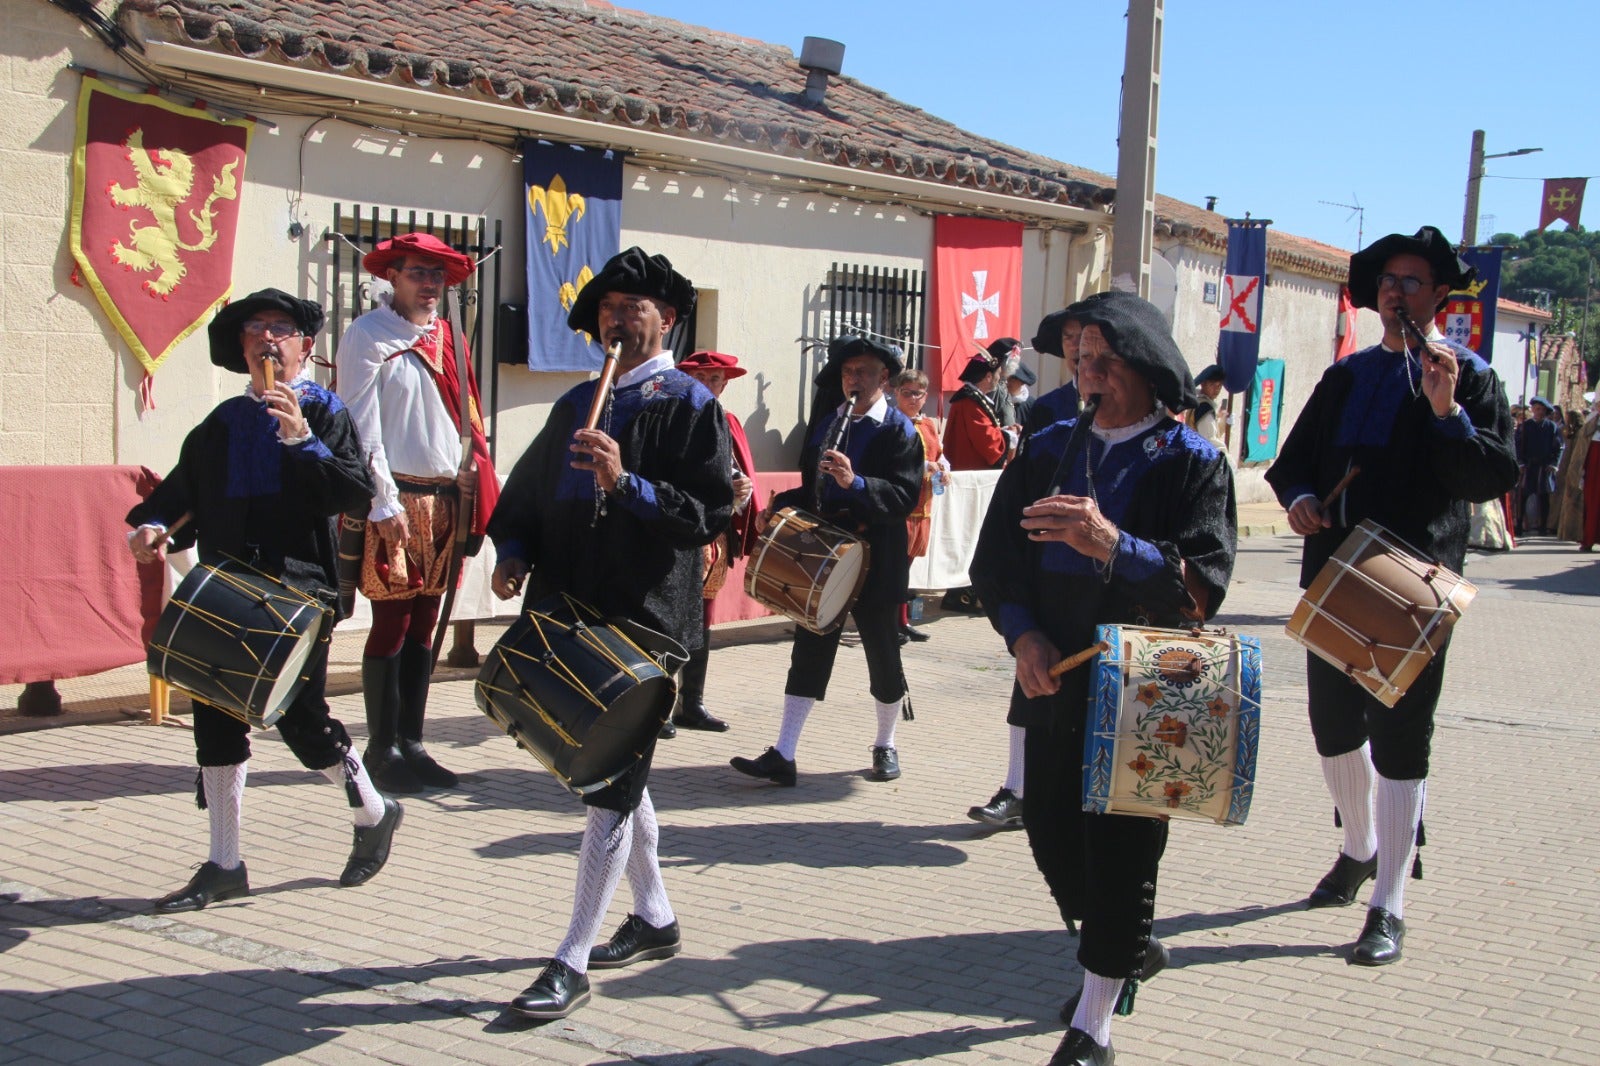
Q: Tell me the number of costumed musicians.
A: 6